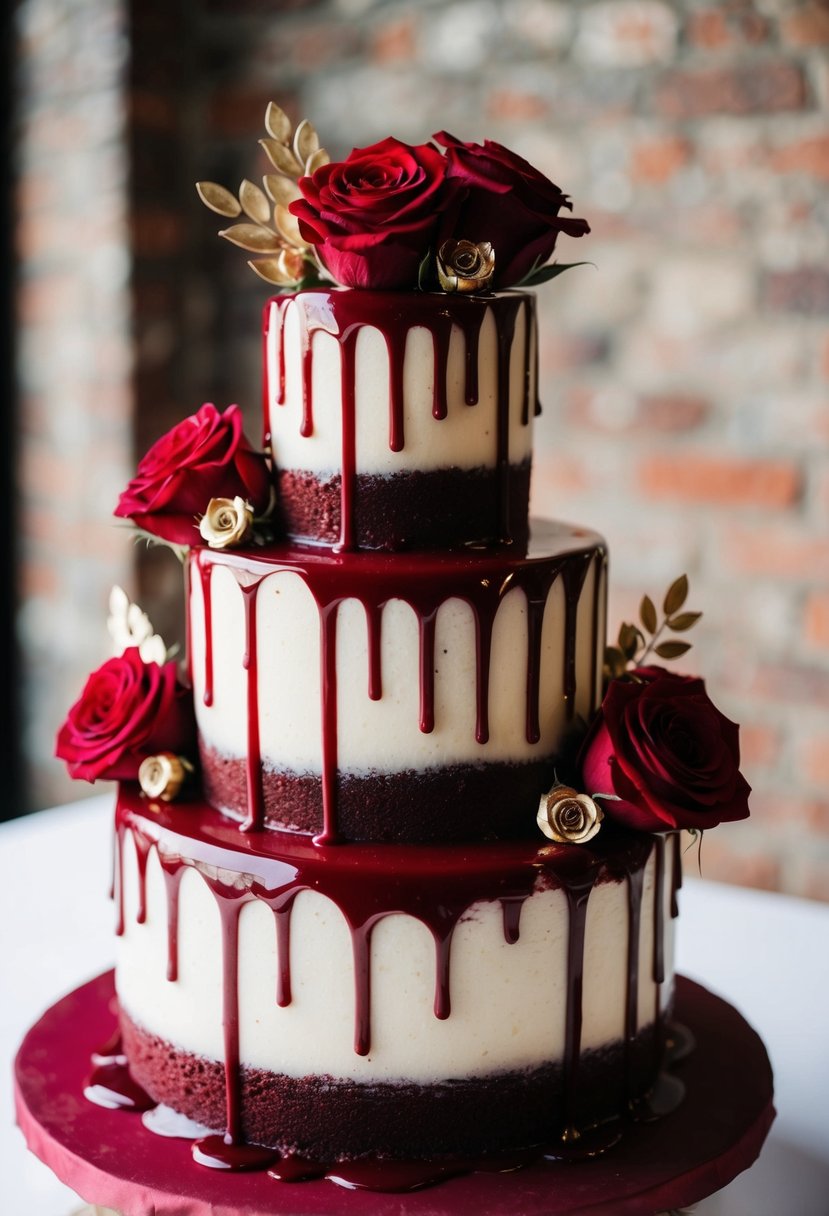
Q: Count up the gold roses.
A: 4